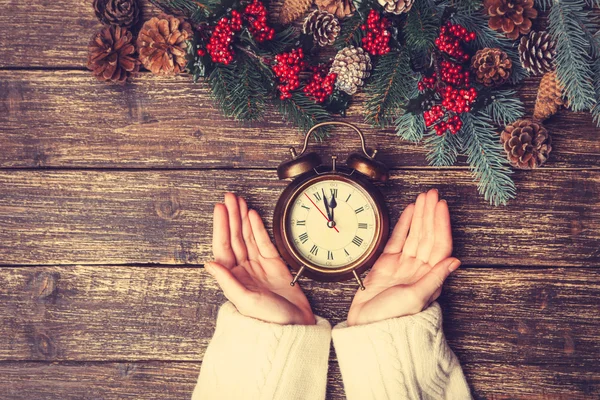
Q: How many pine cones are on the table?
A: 13